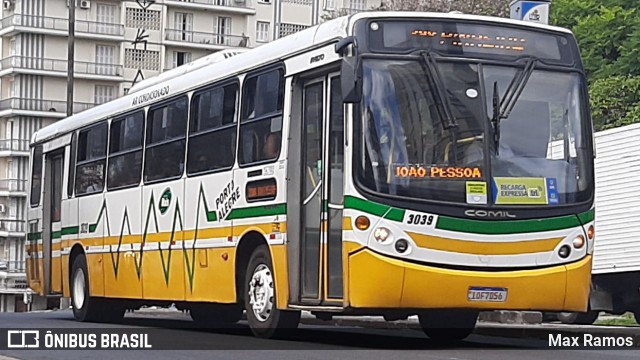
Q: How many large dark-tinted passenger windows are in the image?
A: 5